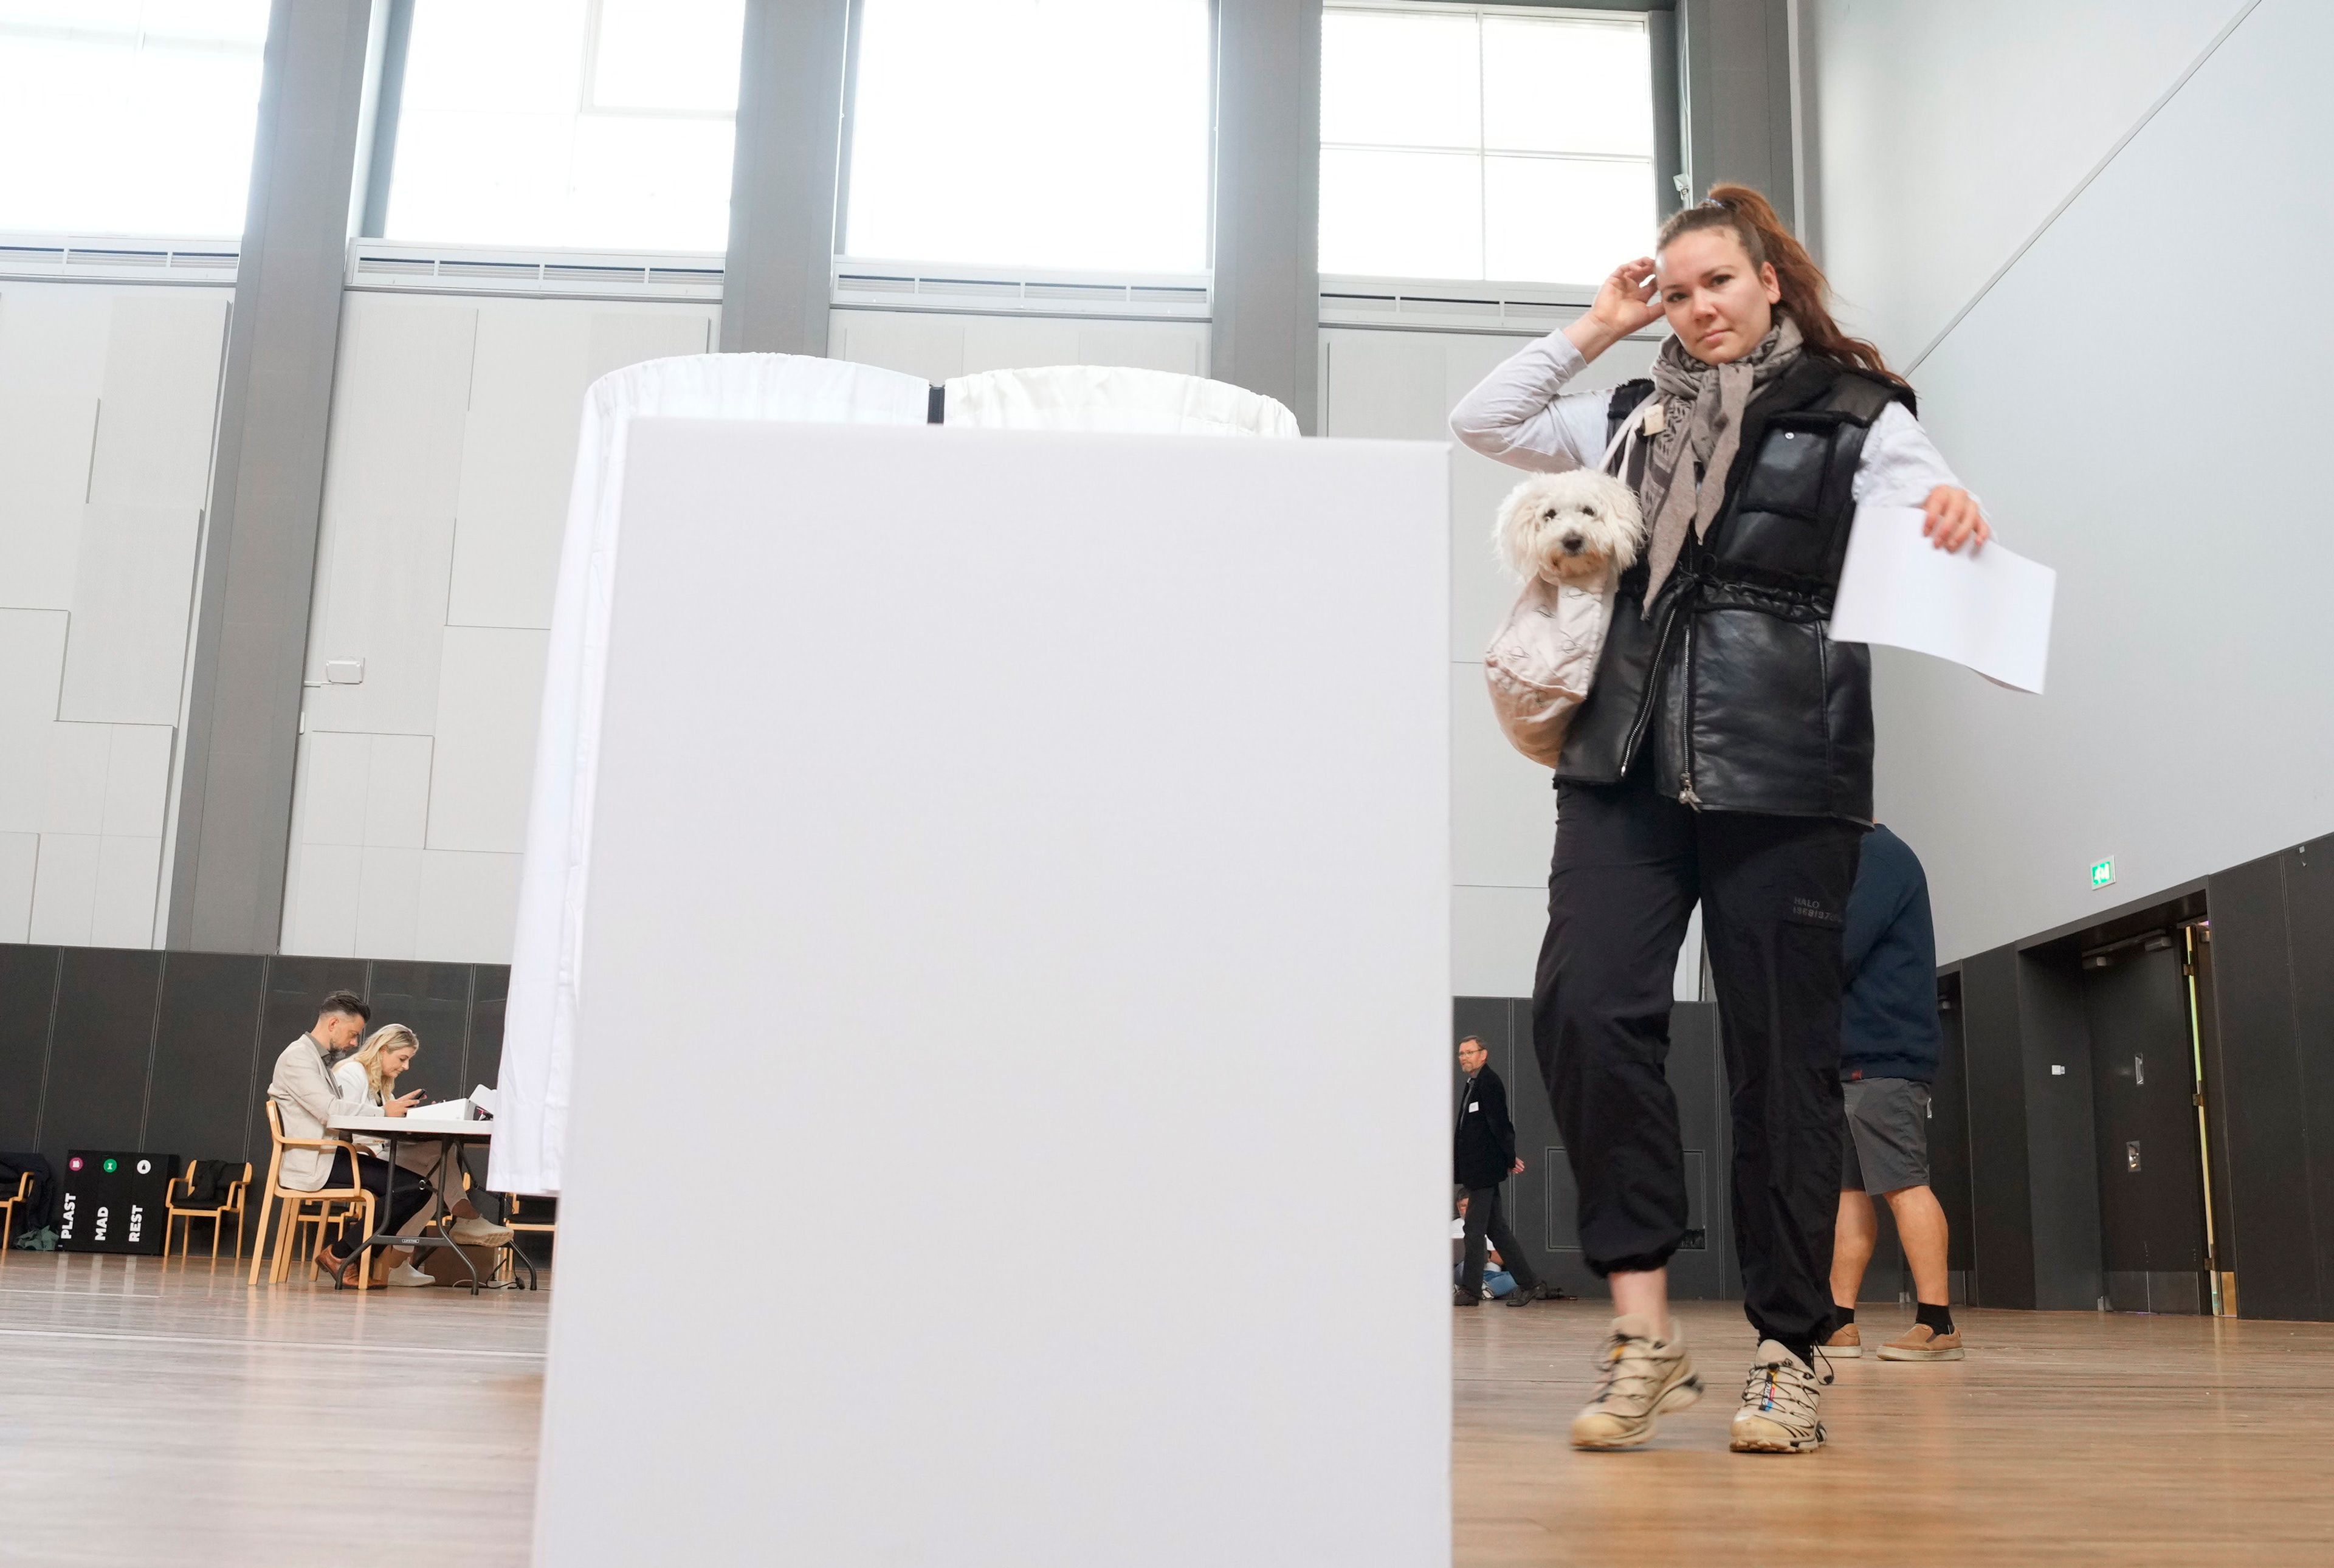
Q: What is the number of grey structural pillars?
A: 4